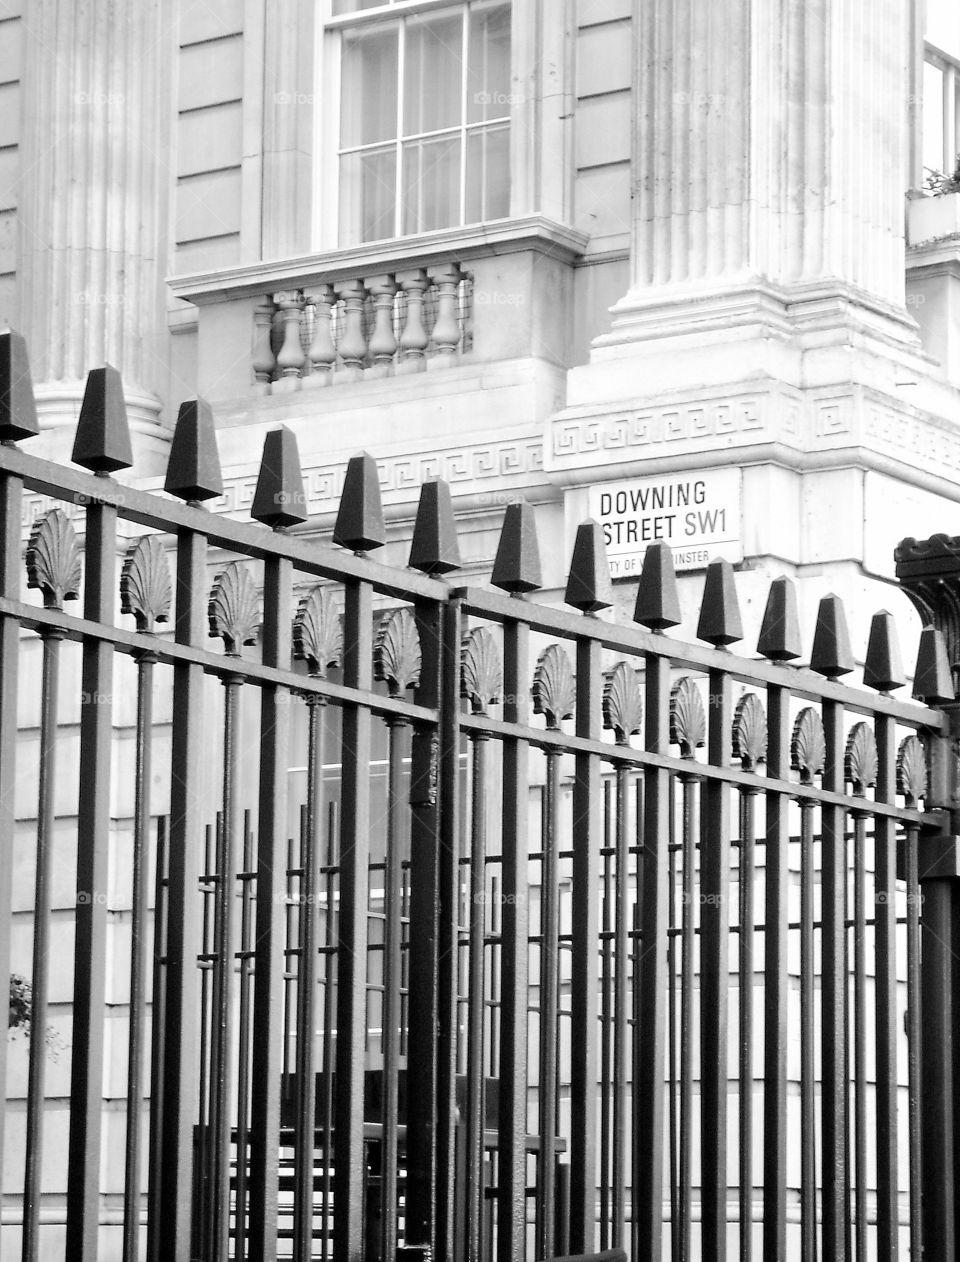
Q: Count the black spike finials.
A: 14